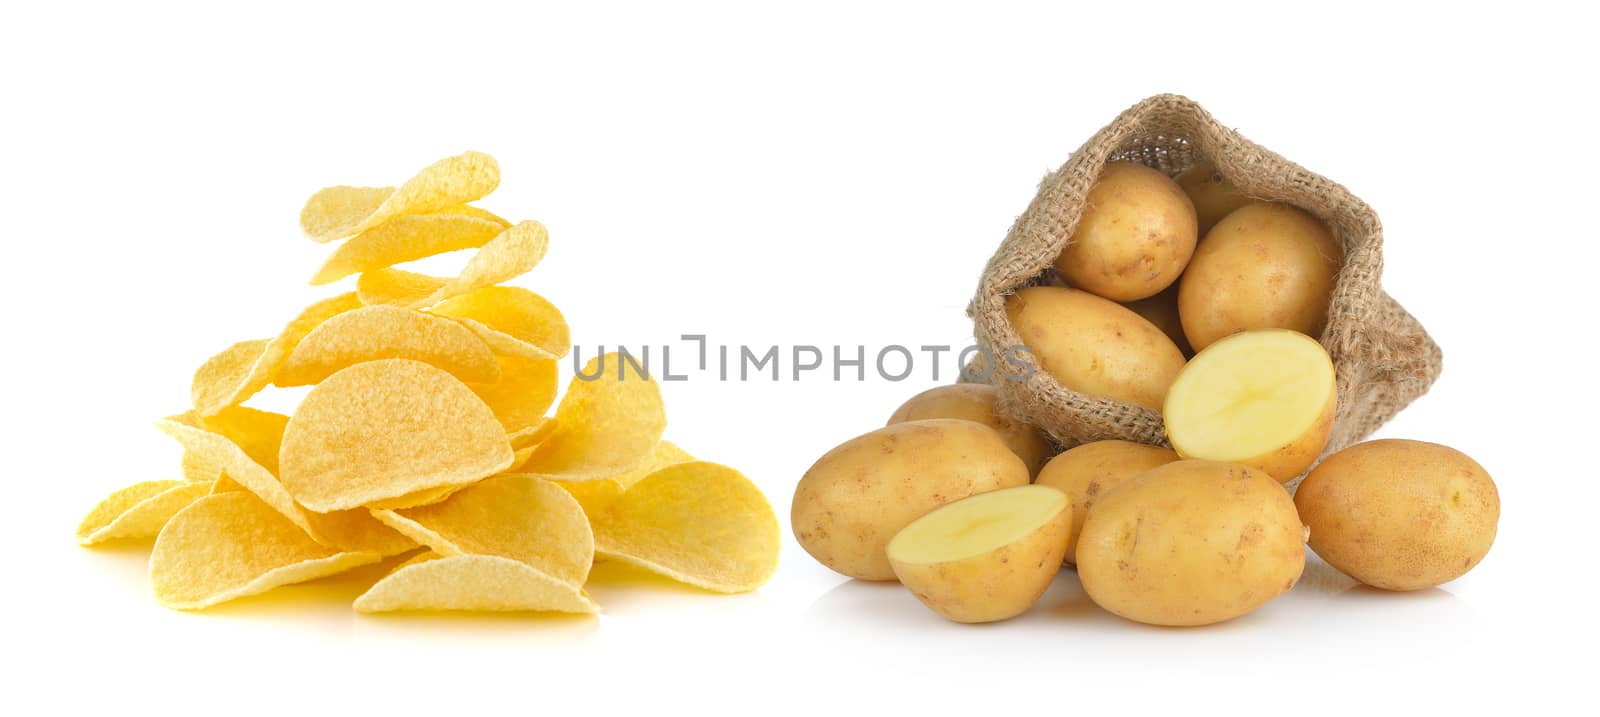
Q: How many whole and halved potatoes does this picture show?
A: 12